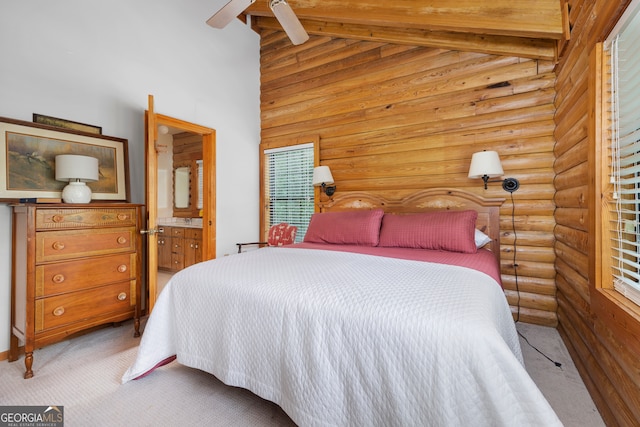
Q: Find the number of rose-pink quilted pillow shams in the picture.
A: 2